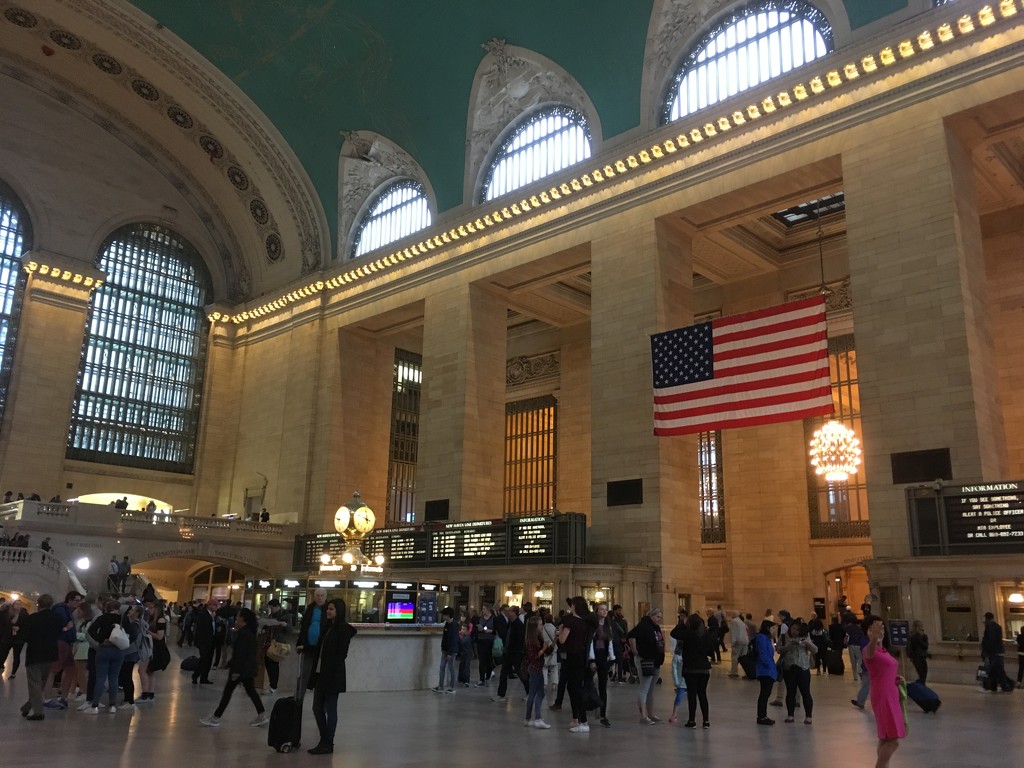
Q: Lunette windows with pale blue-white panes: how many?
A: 3